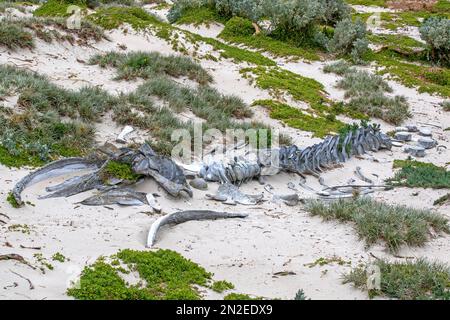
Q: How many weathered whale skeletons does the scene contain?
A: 1